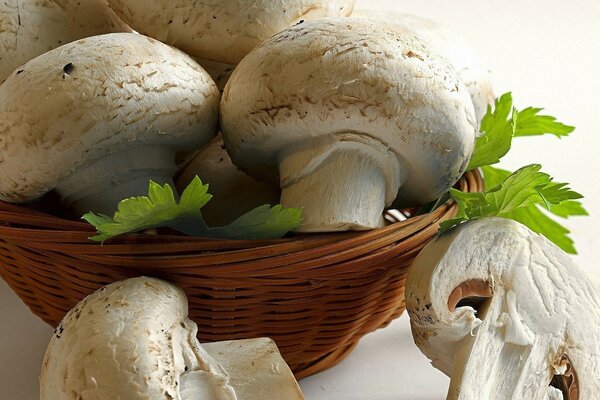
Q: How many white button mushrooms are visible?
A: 8